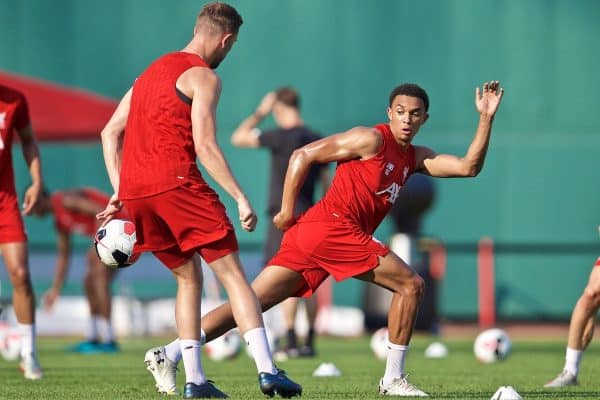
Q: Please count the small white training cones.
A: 3